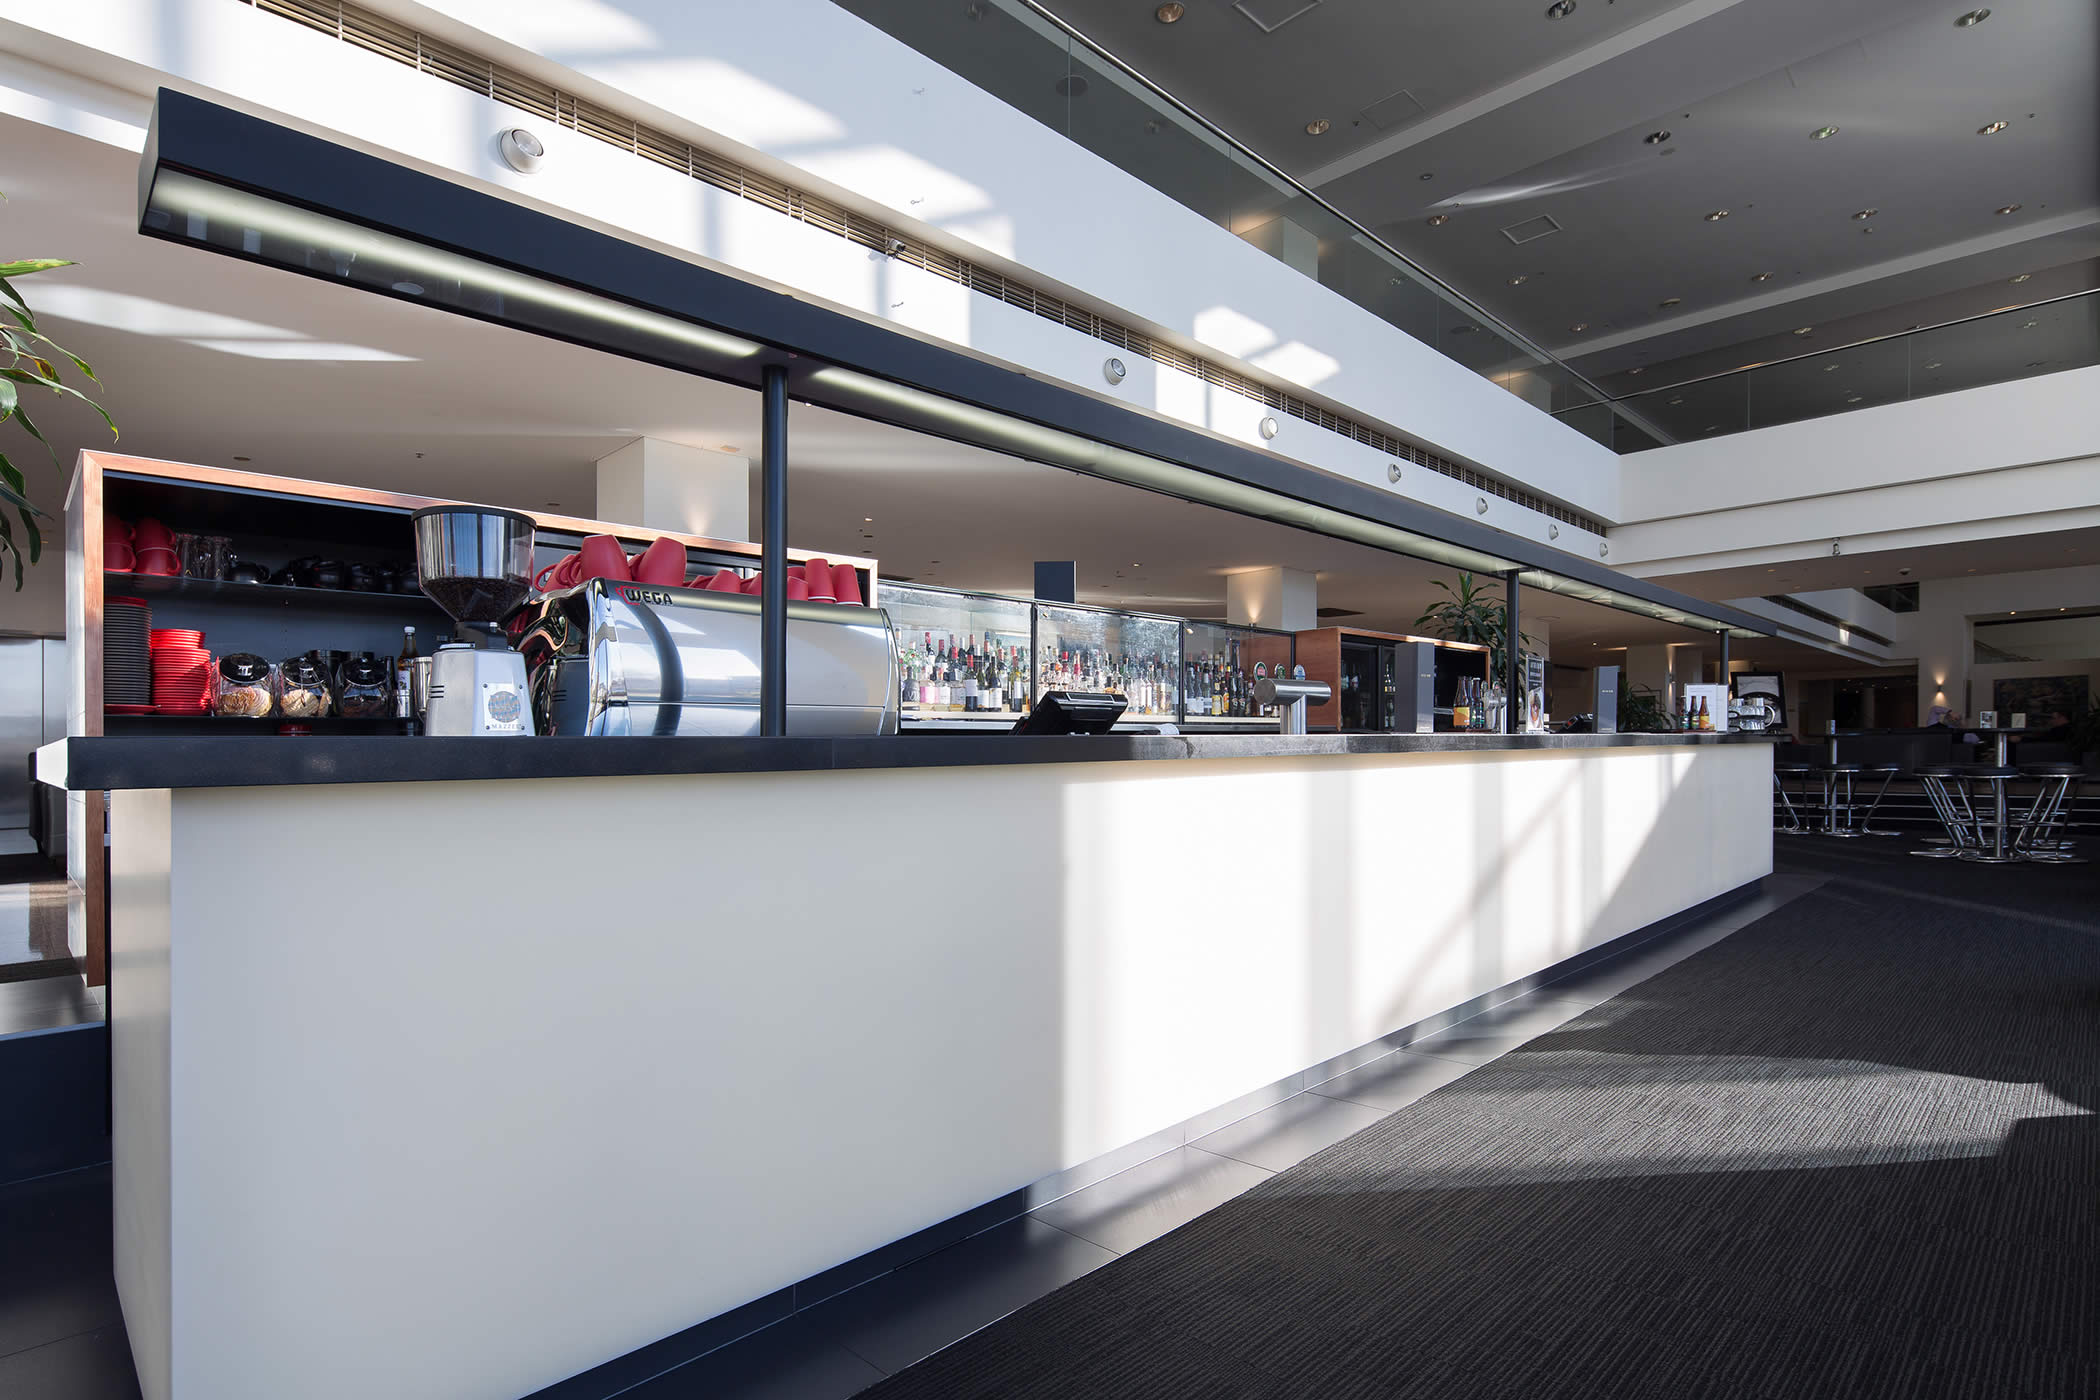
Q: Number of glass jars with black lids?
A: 3